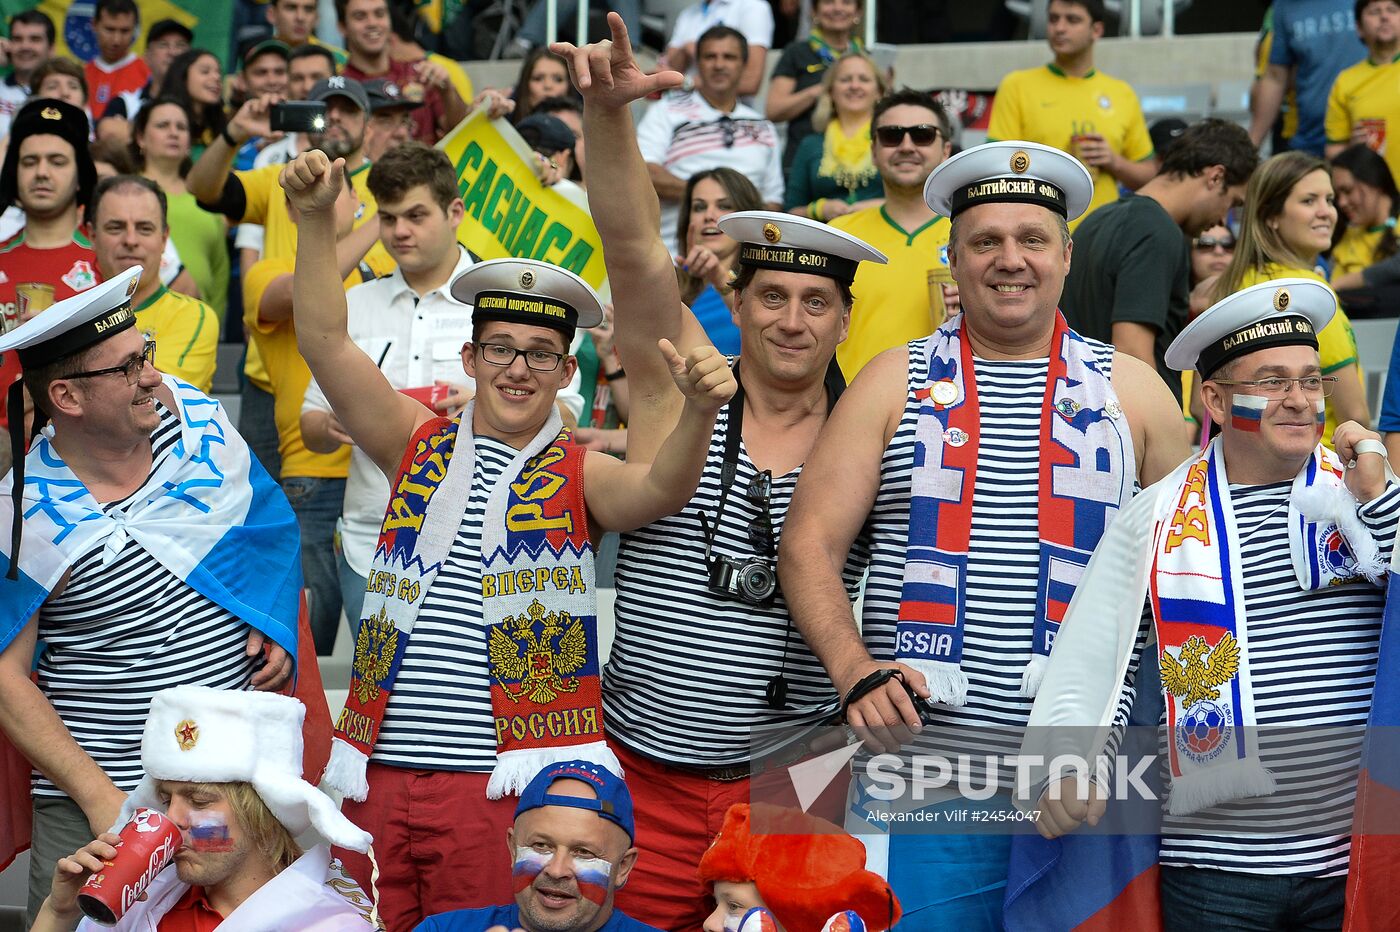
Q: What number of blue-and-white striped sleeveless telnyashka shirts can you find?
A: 4